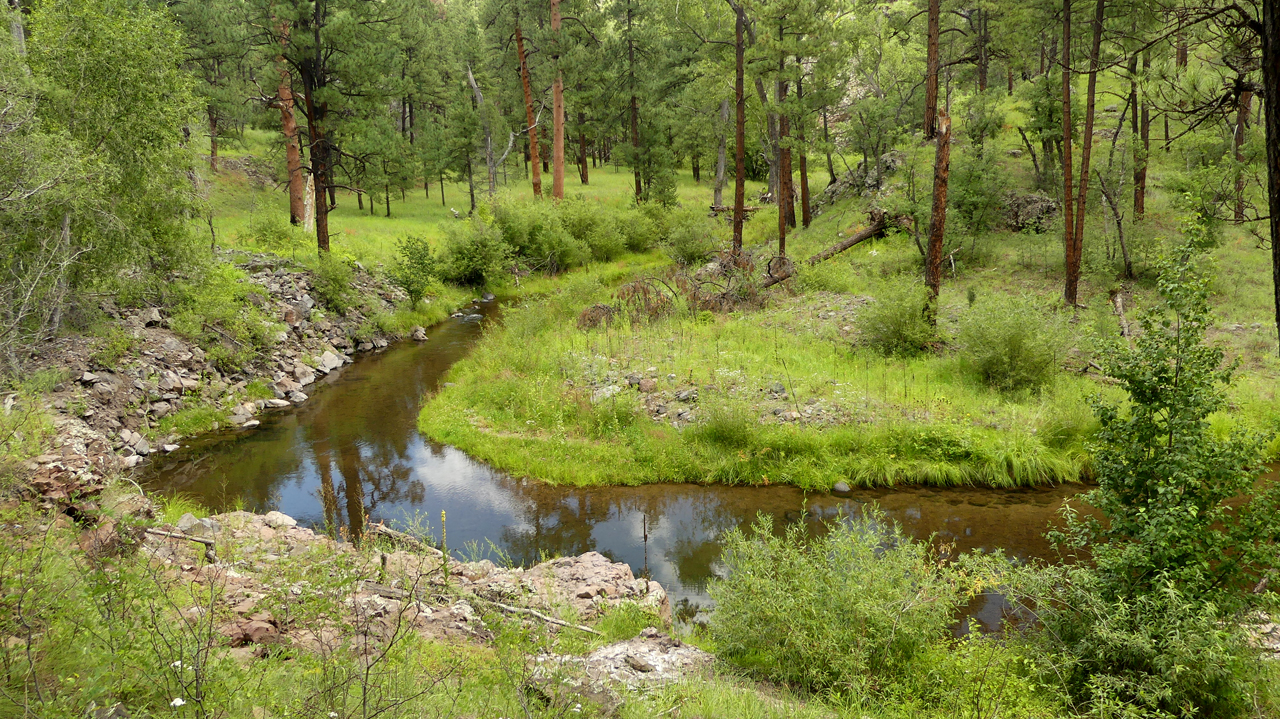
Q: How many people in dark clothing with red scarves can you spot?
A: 0